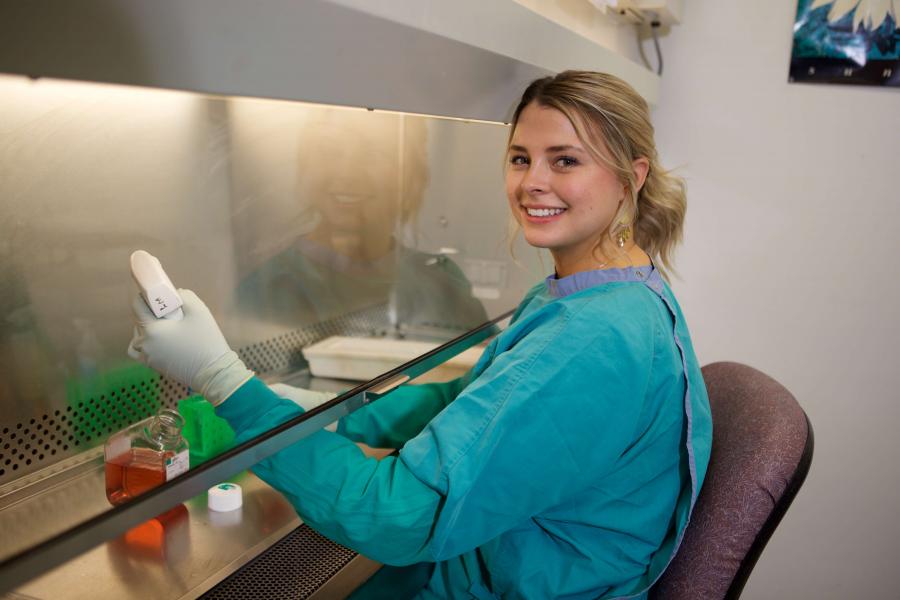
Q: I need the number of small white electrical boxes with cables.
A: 1